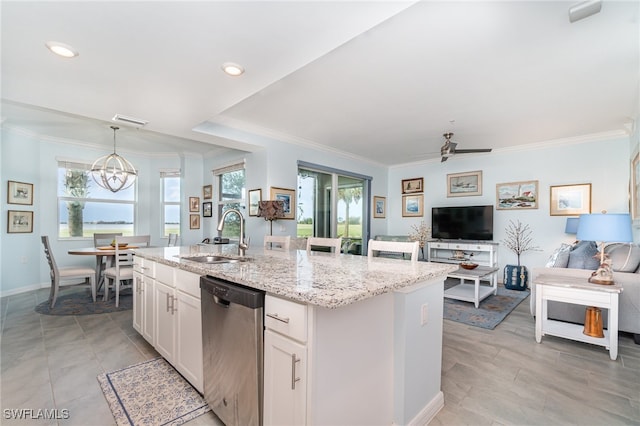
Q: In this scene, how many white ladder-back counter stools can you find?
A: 3